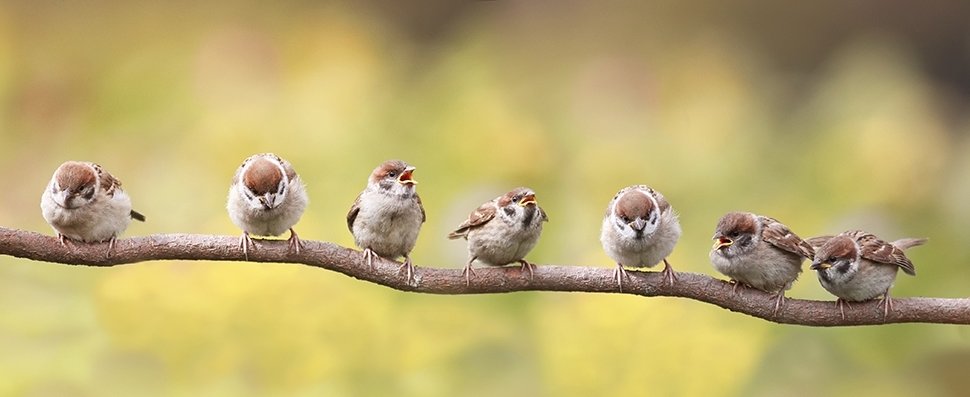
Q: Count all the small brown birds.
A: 7